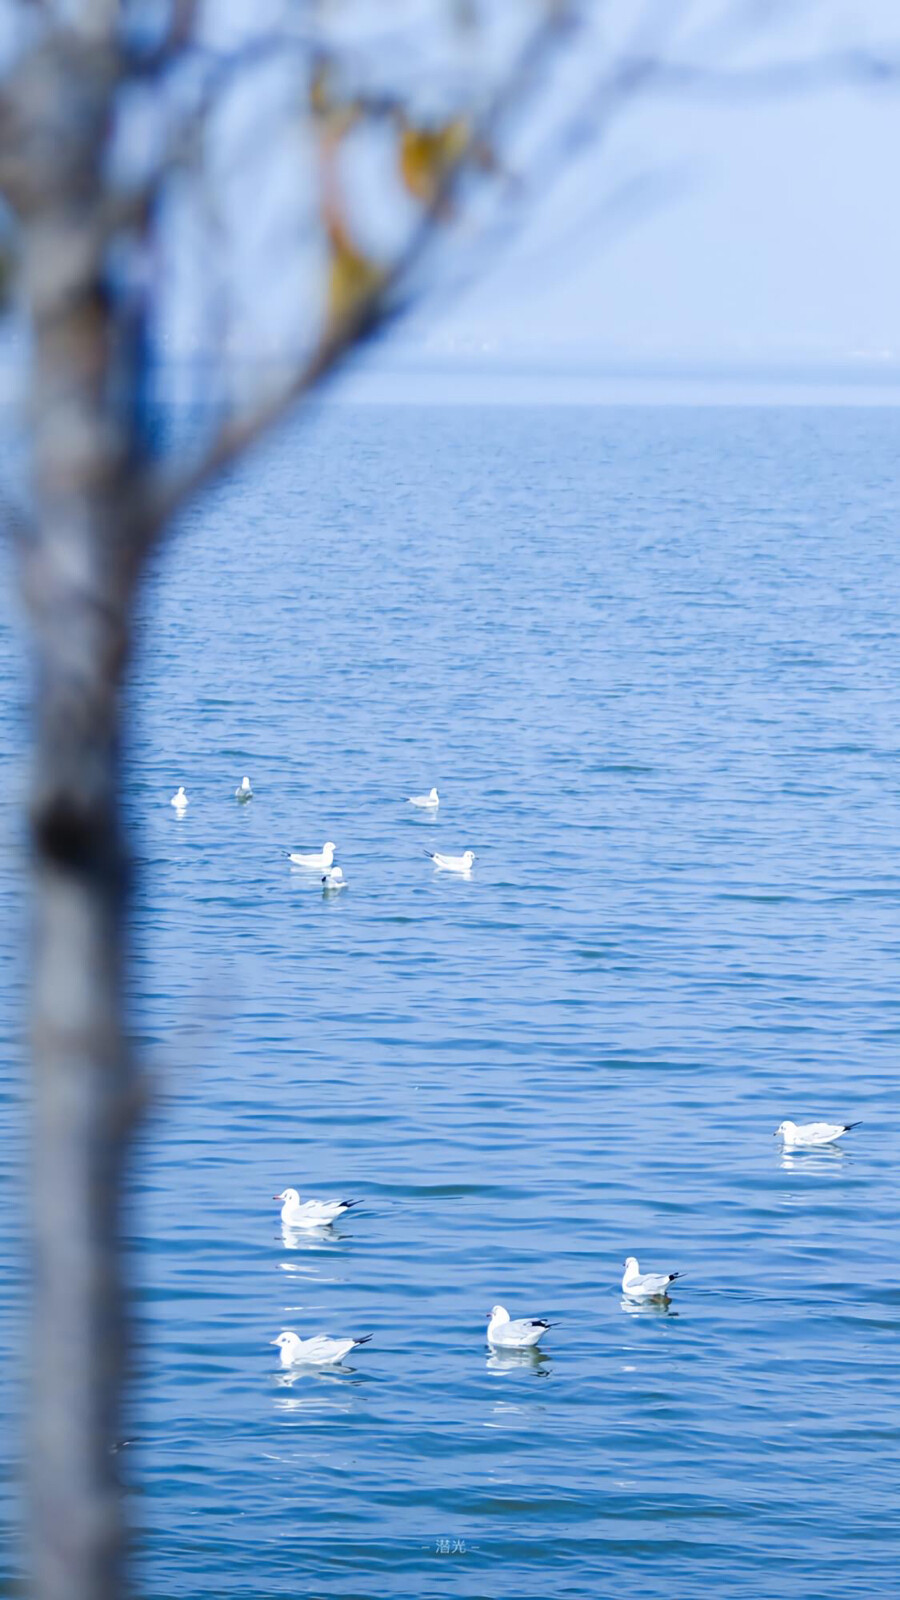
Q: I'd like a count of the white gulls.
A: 11